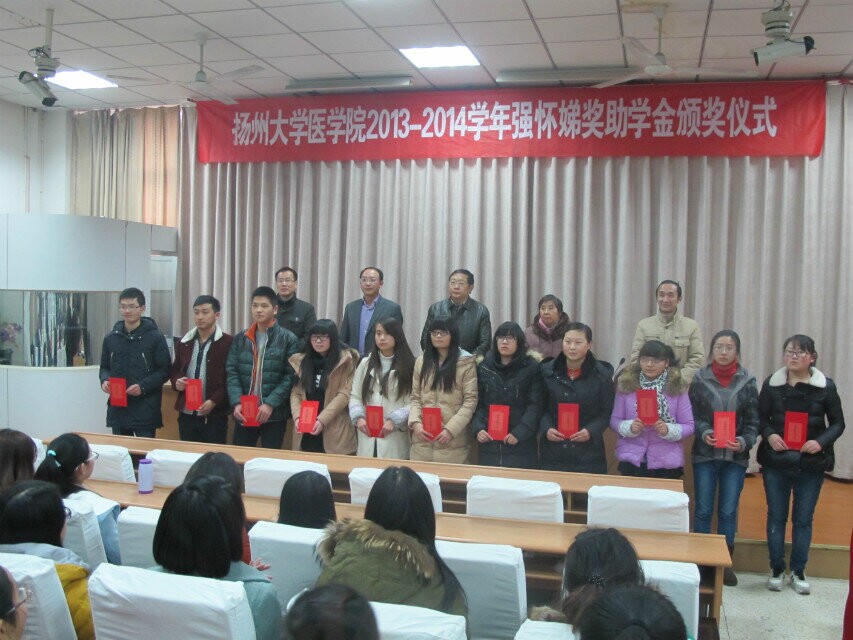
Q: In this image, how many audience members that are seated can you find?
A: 11